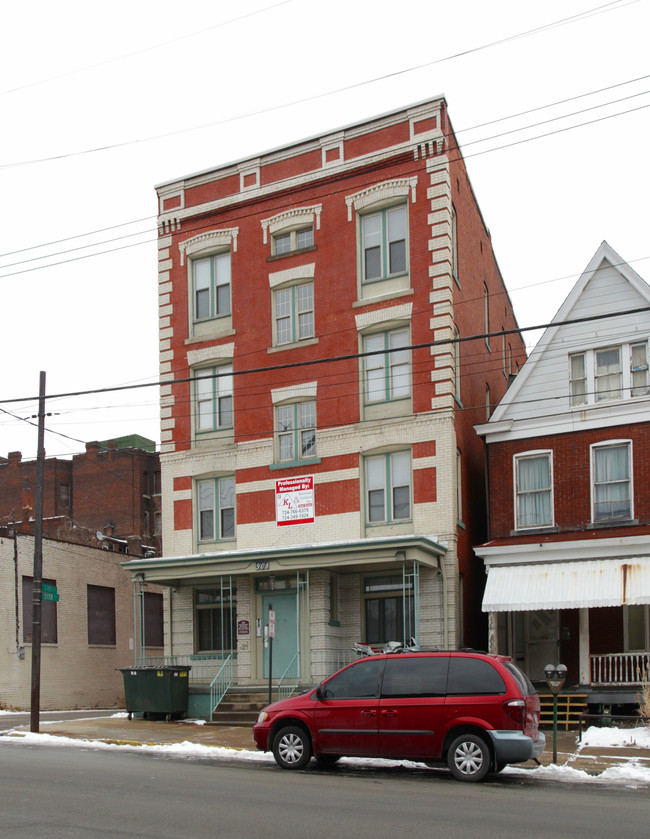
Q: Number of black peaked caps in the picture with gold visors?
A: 0